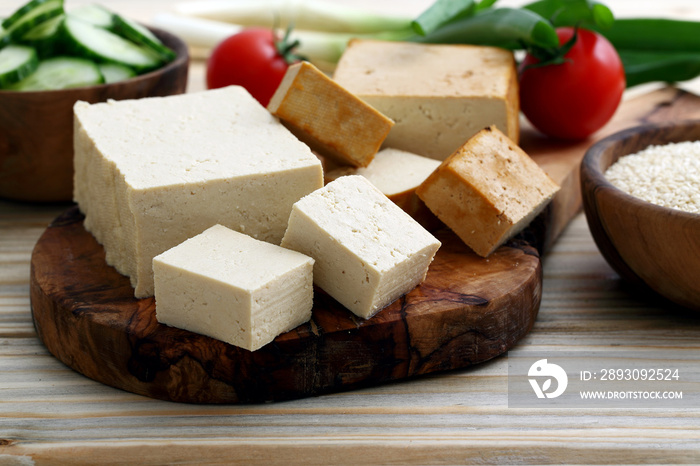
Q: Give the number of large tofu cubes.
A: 2